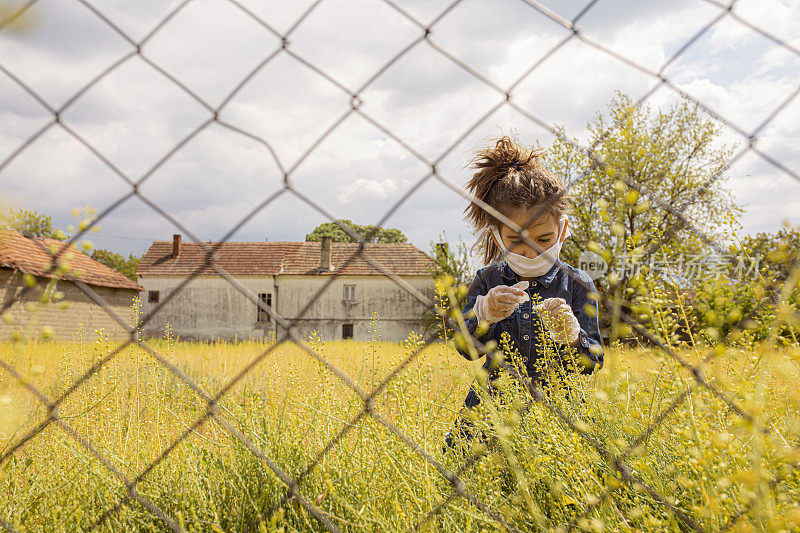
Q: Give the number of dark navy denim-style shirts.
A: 1